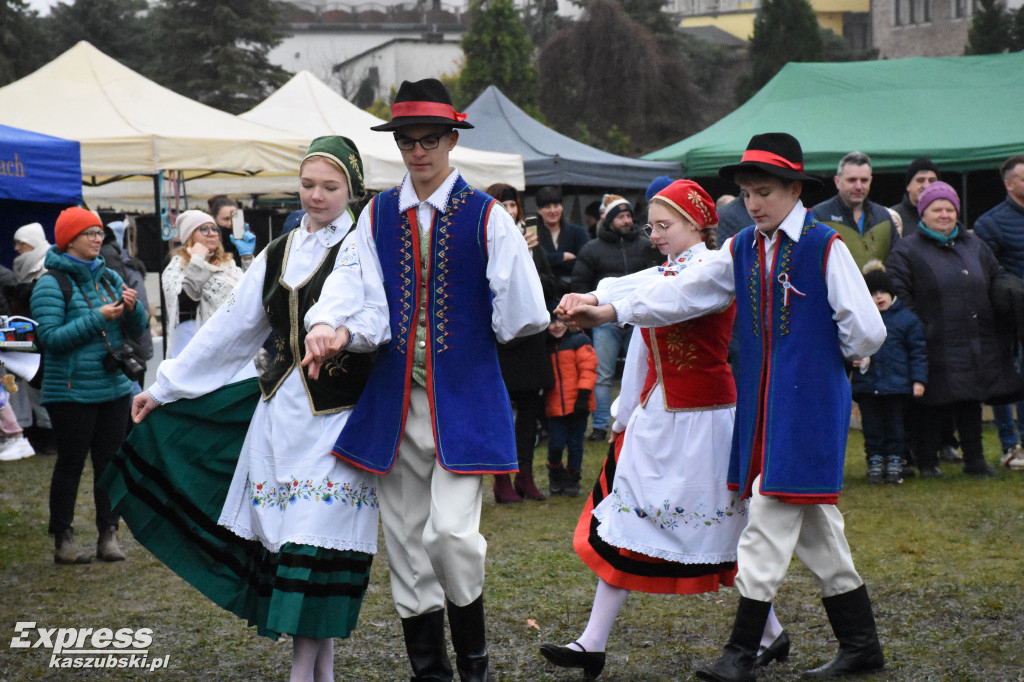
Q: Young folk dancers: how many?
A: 4